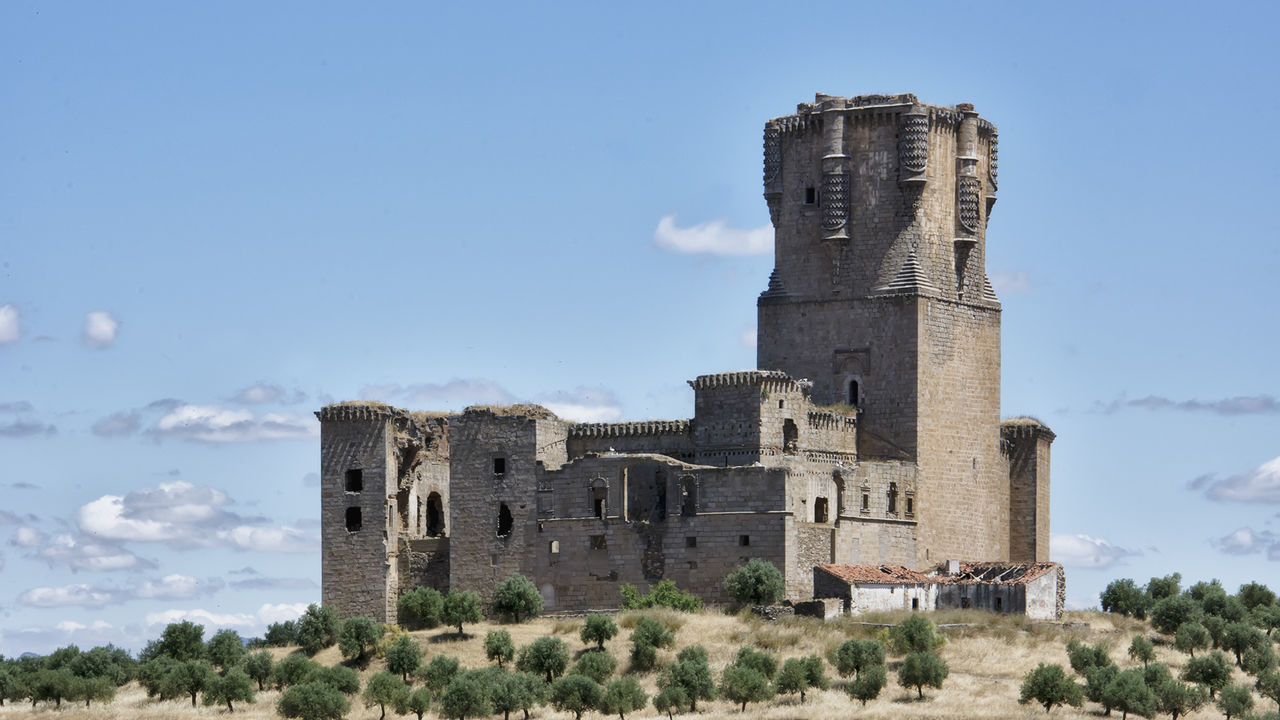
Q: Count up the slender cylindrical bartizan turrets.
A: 5